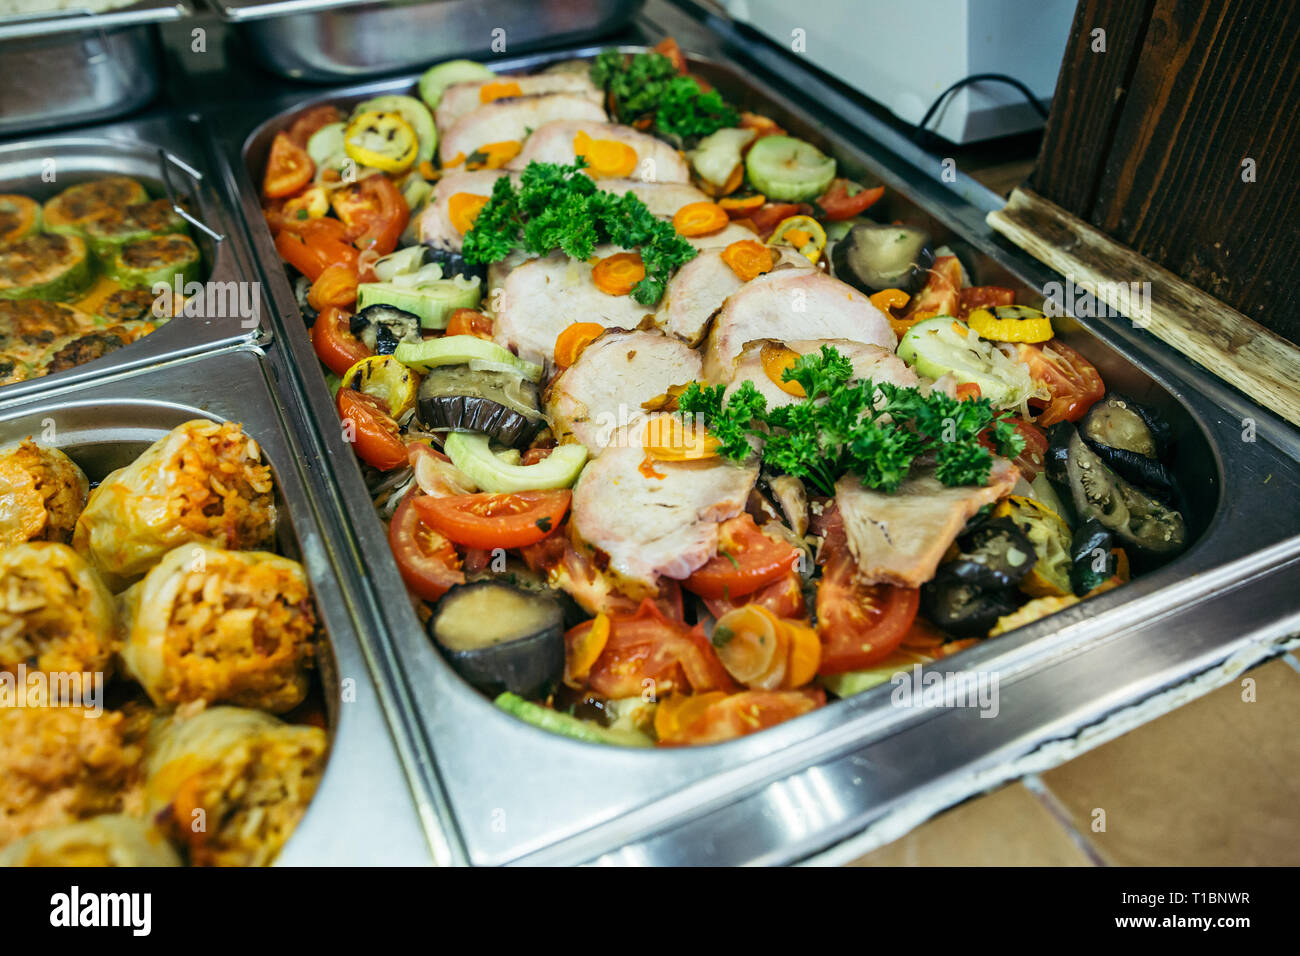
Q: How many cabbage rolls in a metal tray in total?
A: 7